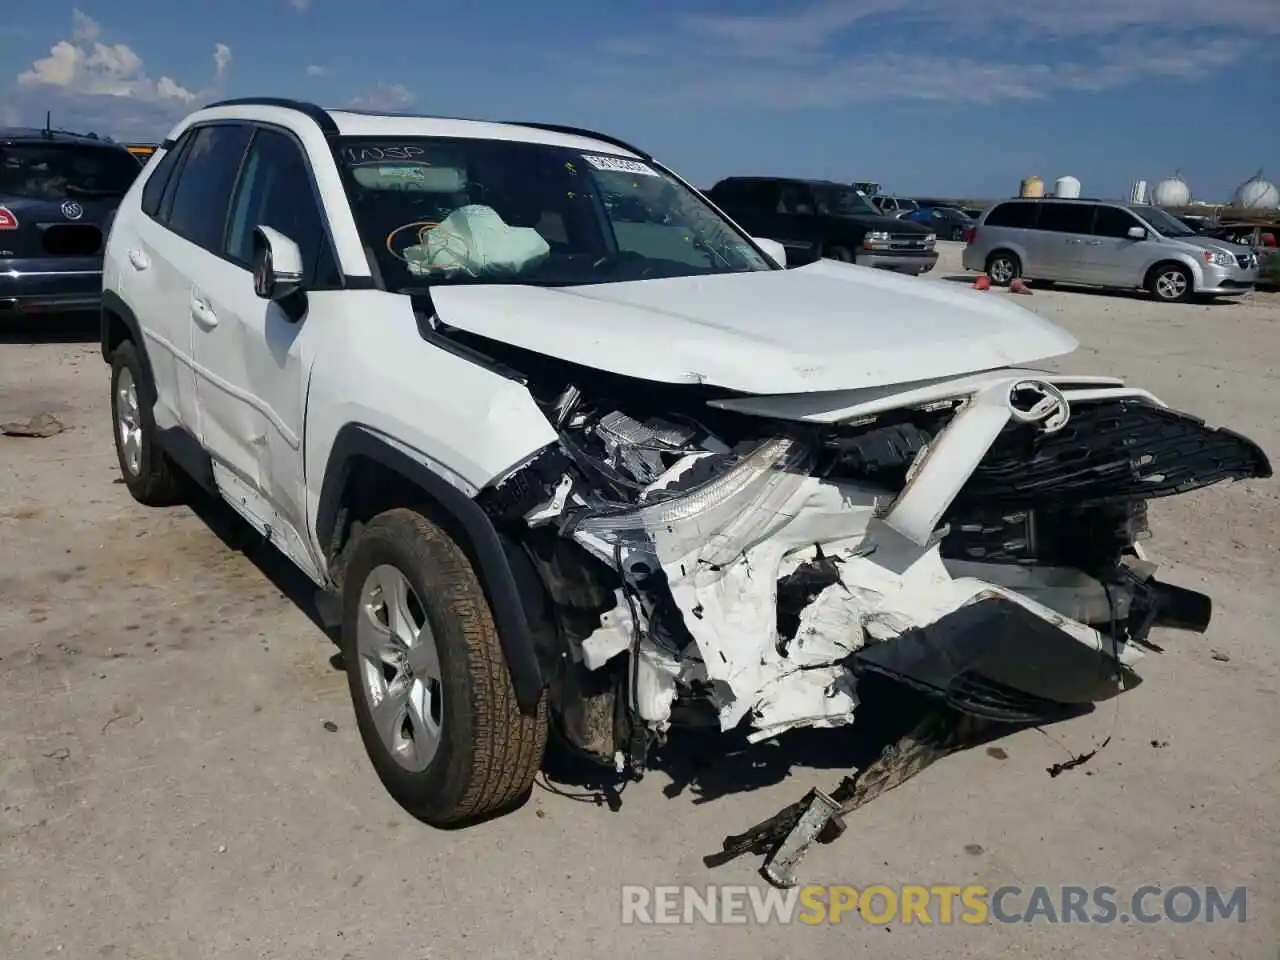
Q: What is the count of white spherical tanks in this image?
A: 2